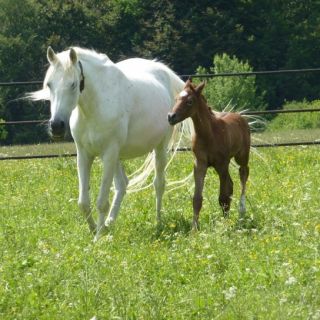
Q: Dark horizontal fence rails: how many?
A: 3